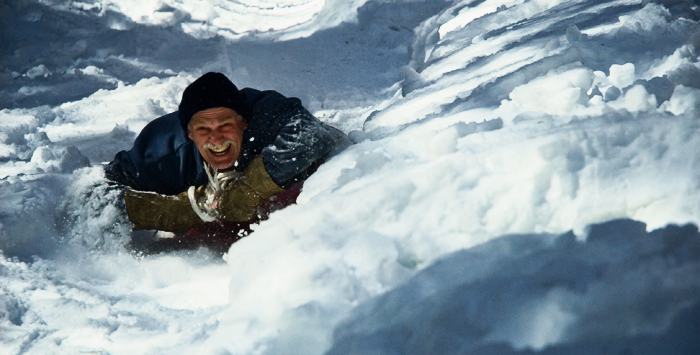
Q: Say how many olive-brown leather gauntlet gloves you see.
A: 2